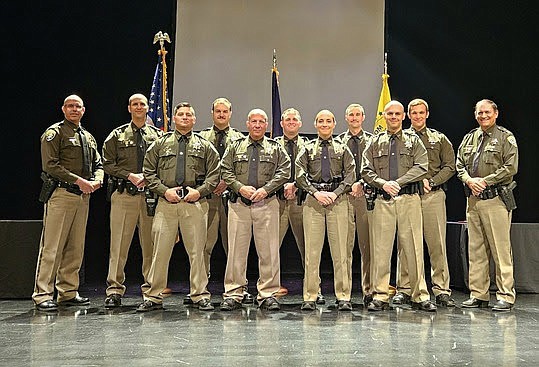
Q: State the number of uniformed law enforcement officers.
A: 11